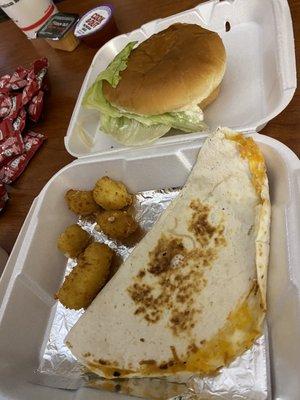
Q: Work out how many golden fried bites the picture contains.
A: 5